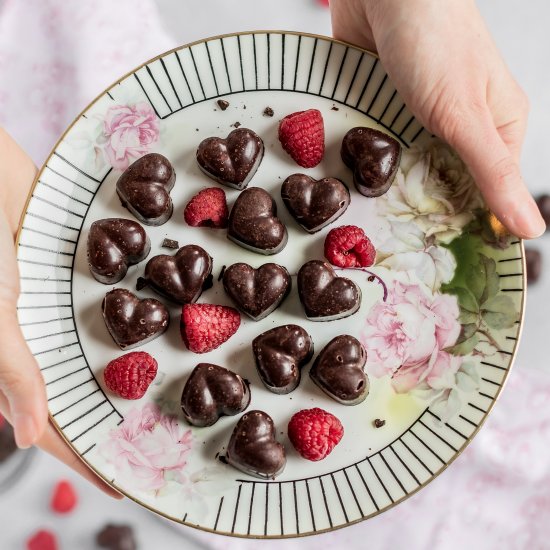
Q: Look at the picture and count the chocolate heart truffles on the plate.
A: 14